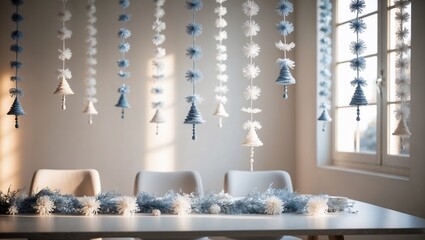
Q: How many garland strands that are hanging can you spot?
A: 12